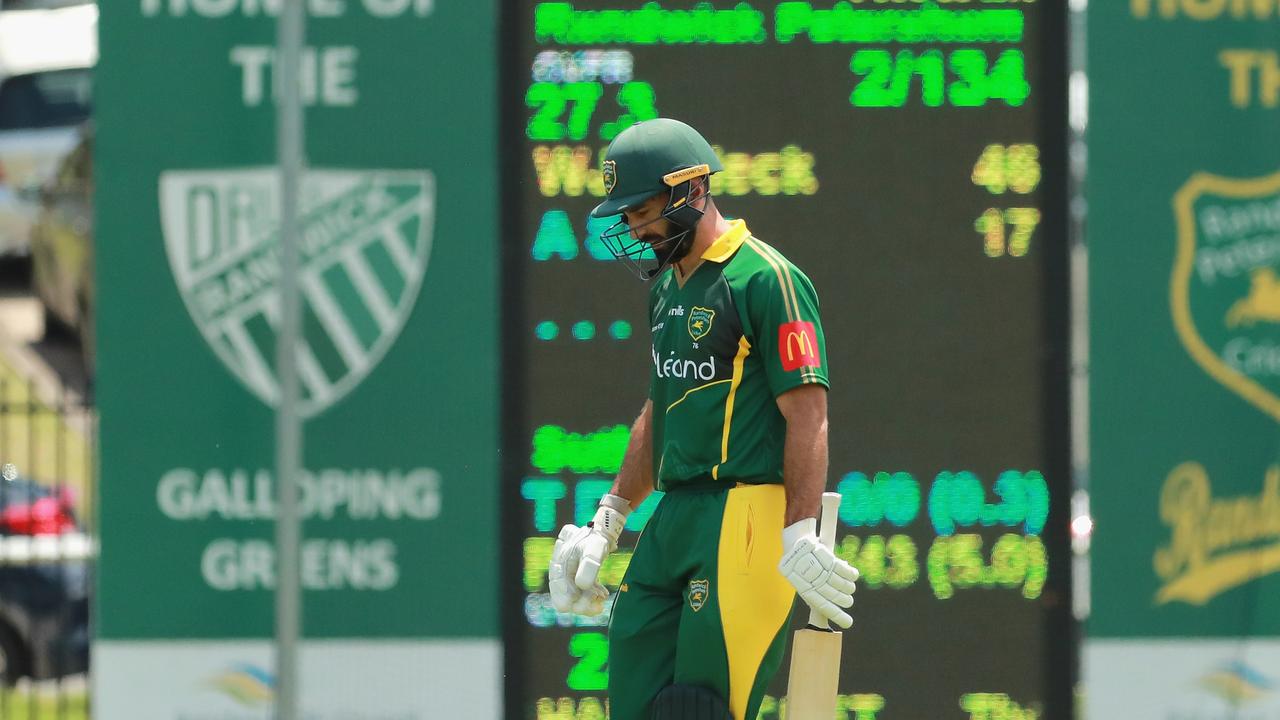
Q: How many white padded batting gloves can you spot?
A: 2